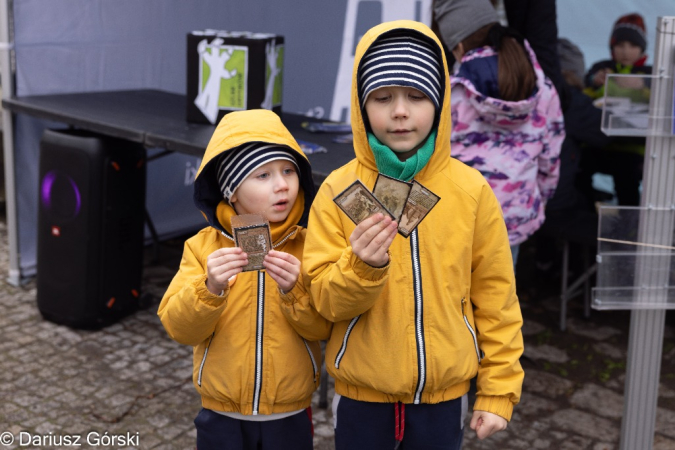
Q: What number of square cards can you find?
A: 4